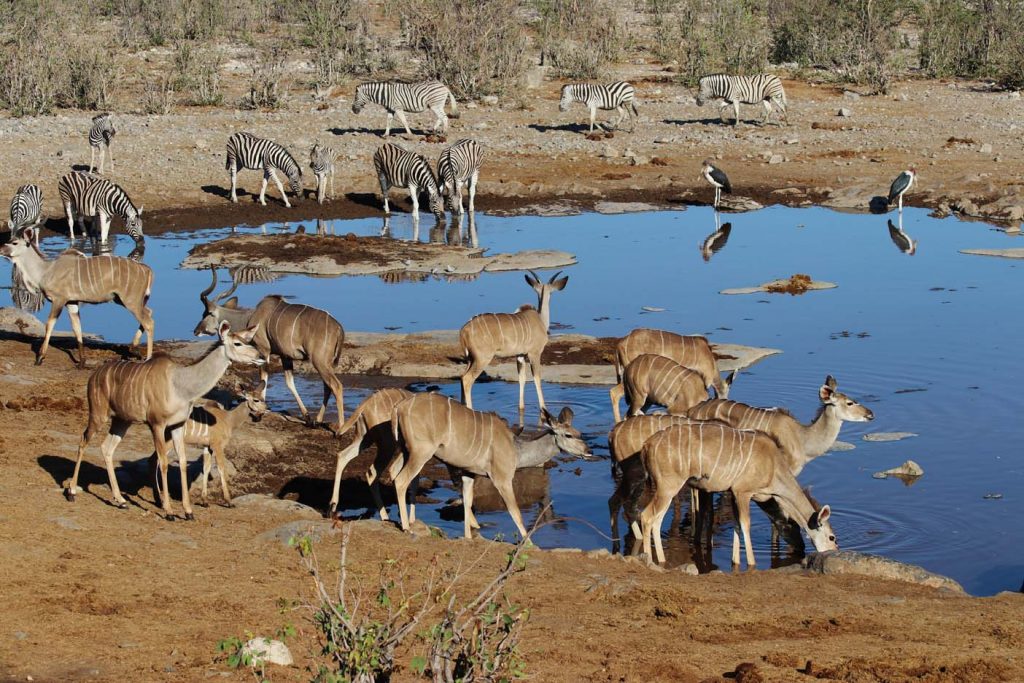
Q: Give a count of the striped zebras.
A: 10